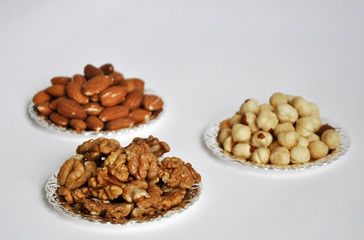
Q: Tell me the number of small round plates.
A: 3